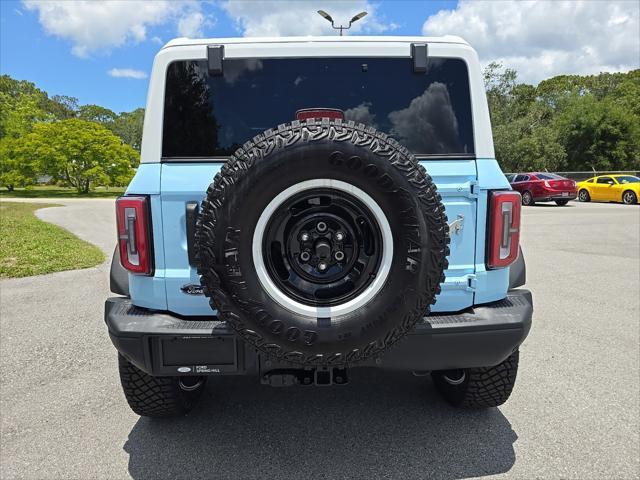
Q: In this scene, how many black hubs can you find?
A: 1